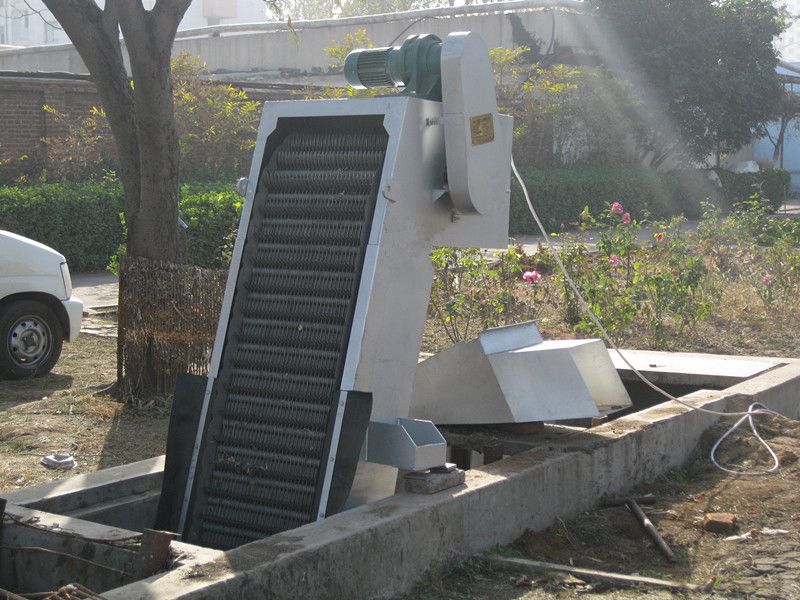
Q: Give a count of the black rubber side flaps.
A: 2